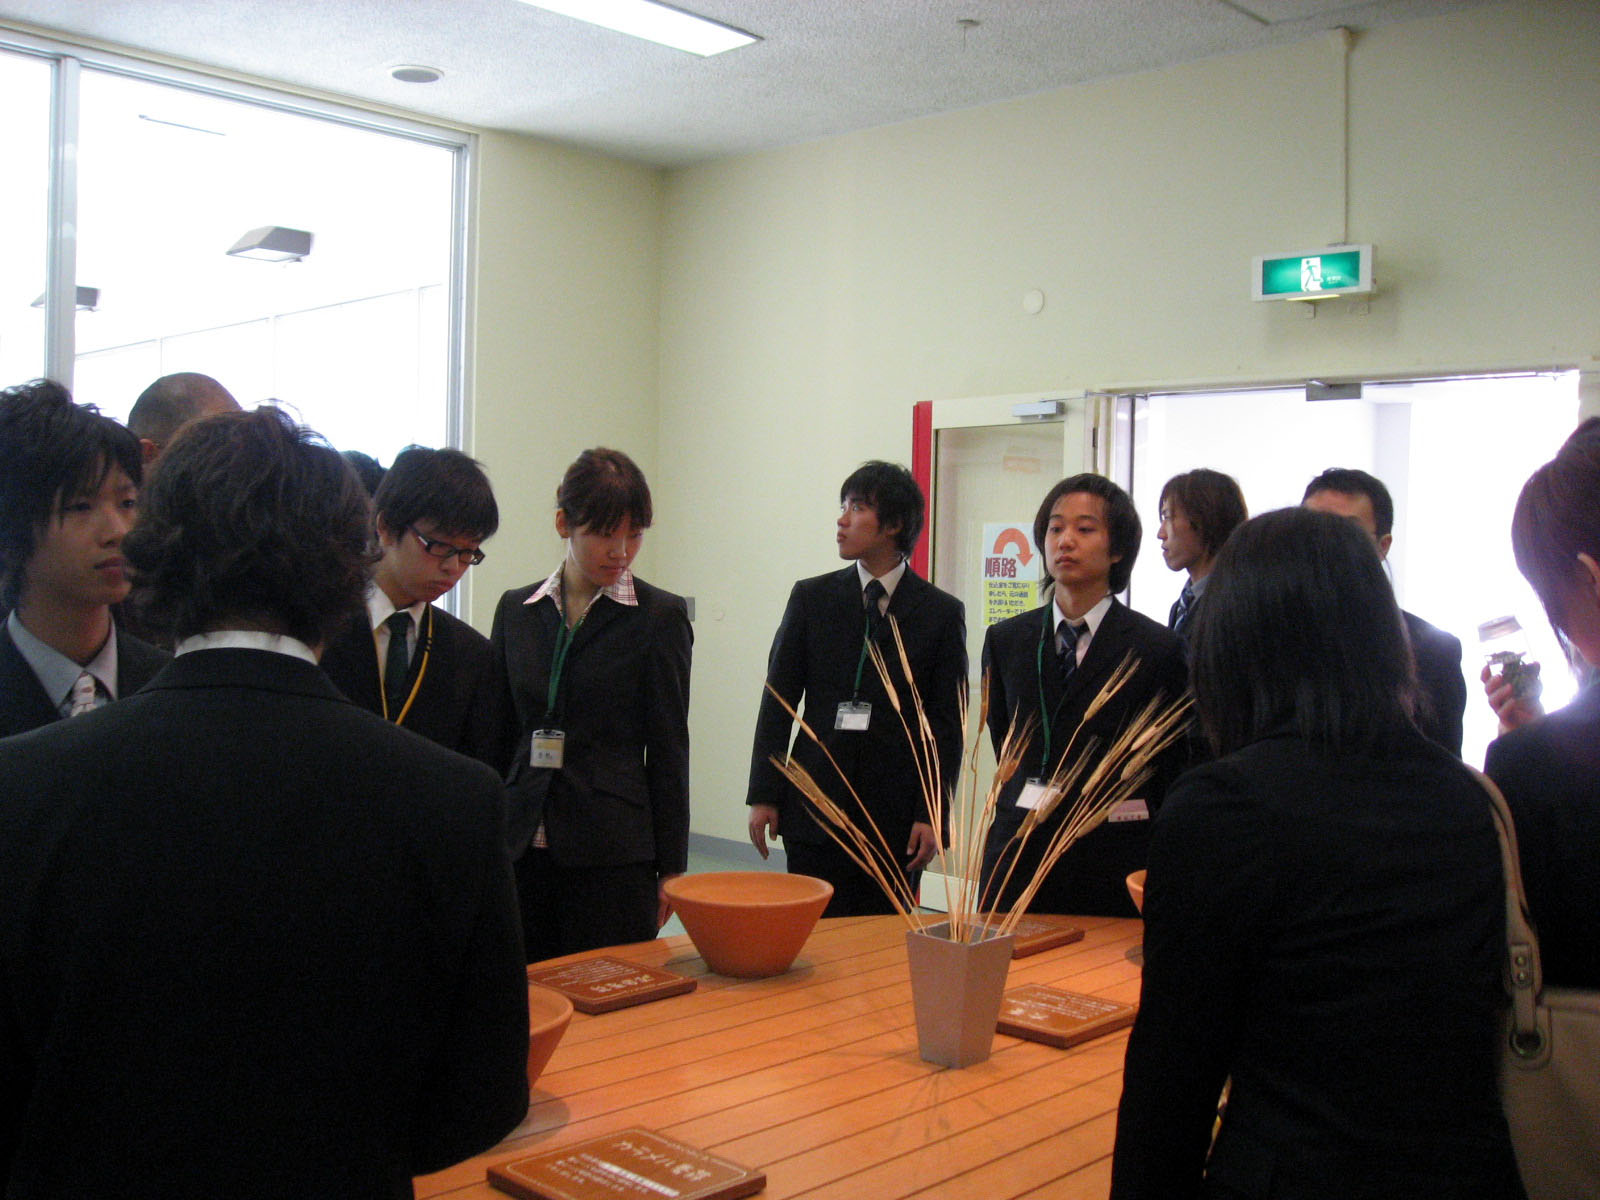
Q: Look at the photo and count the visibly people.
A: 12